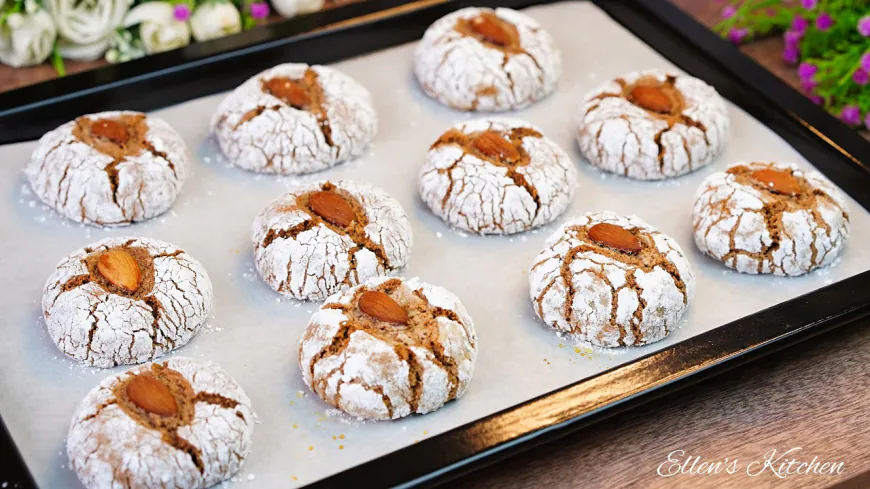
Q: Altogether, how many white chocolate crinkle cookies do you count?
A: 11